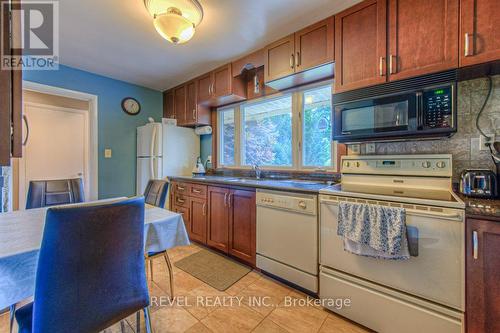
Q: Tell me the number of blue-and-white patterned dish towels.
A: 1